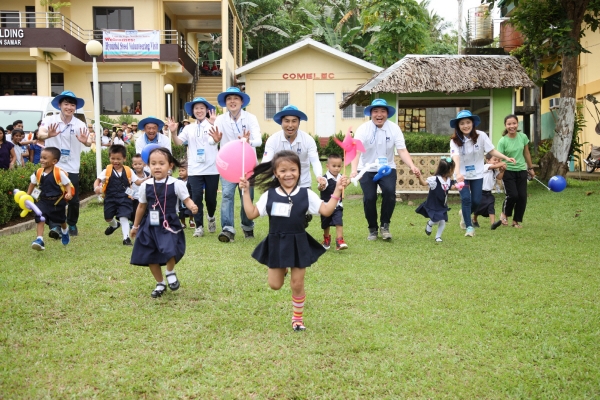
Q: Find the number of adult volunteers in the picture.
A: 7